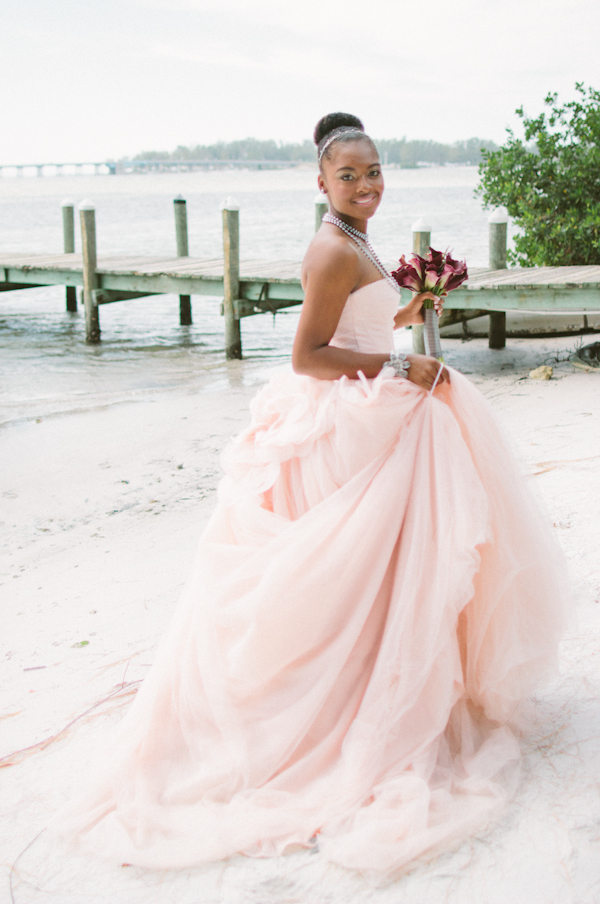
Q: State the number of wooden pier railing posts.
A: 7